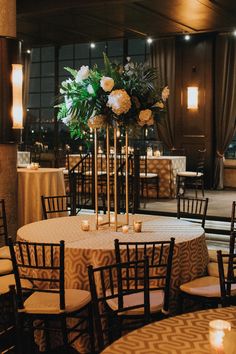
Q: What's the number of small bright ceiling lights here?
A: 5